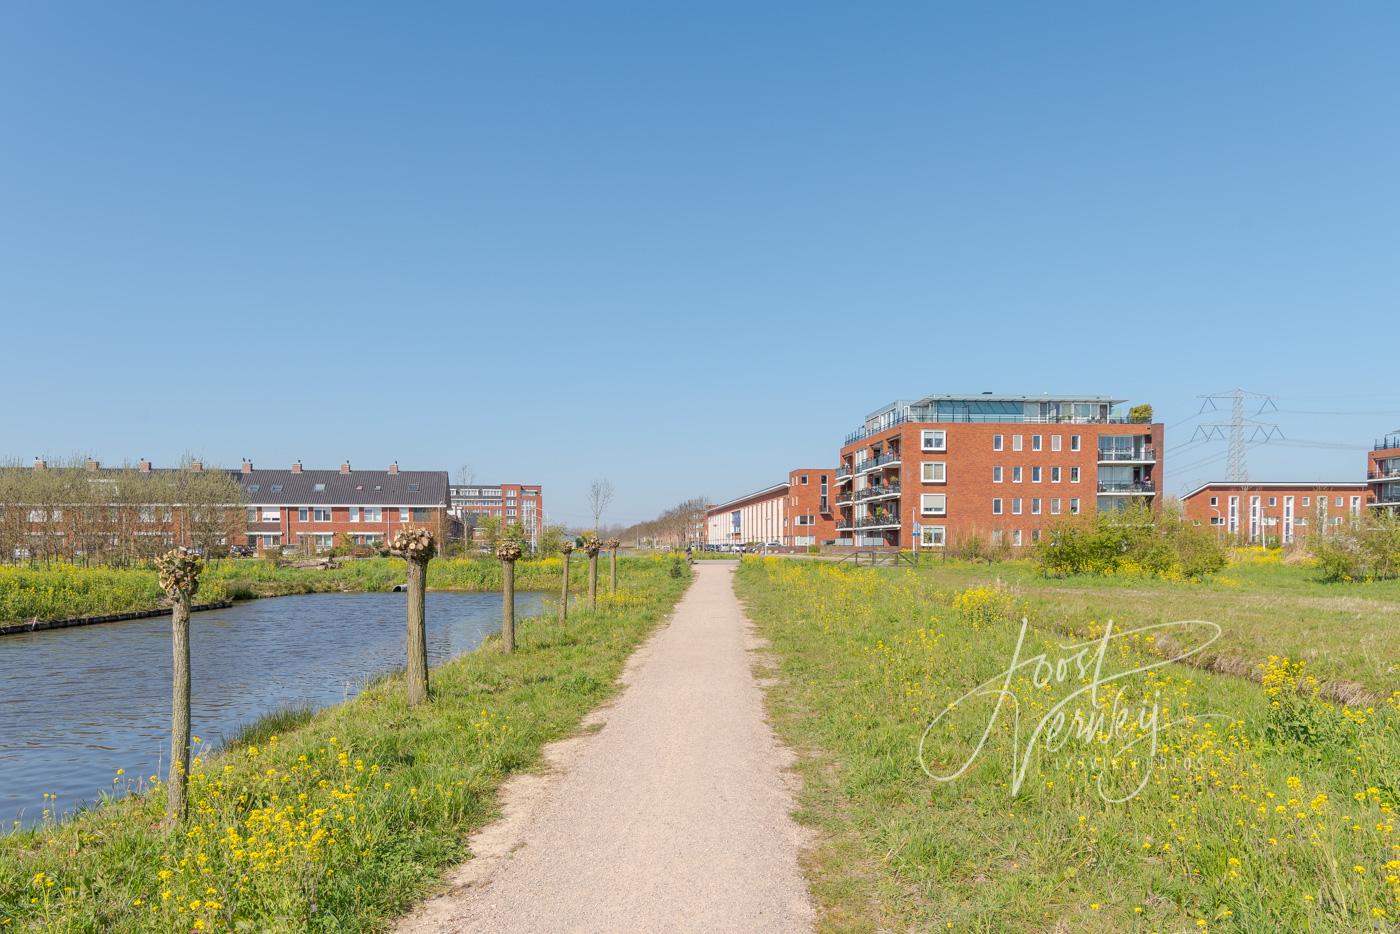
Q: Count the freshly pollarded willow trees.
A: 6